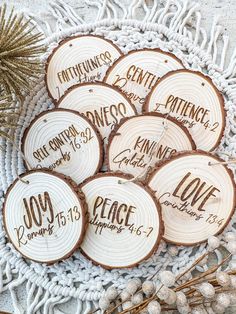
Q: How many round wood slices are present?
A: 9